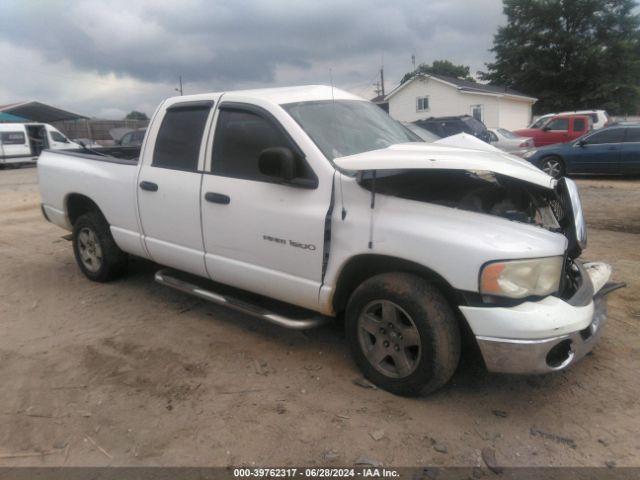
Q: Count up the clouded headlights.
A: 1